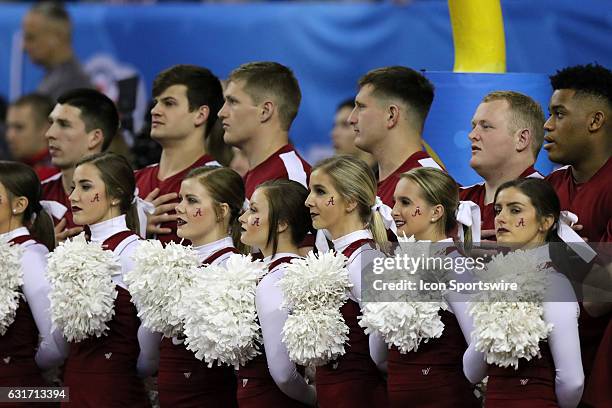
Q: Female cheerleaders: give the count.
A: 7